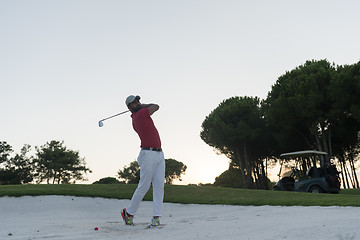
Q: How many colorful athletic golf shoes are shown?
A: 2